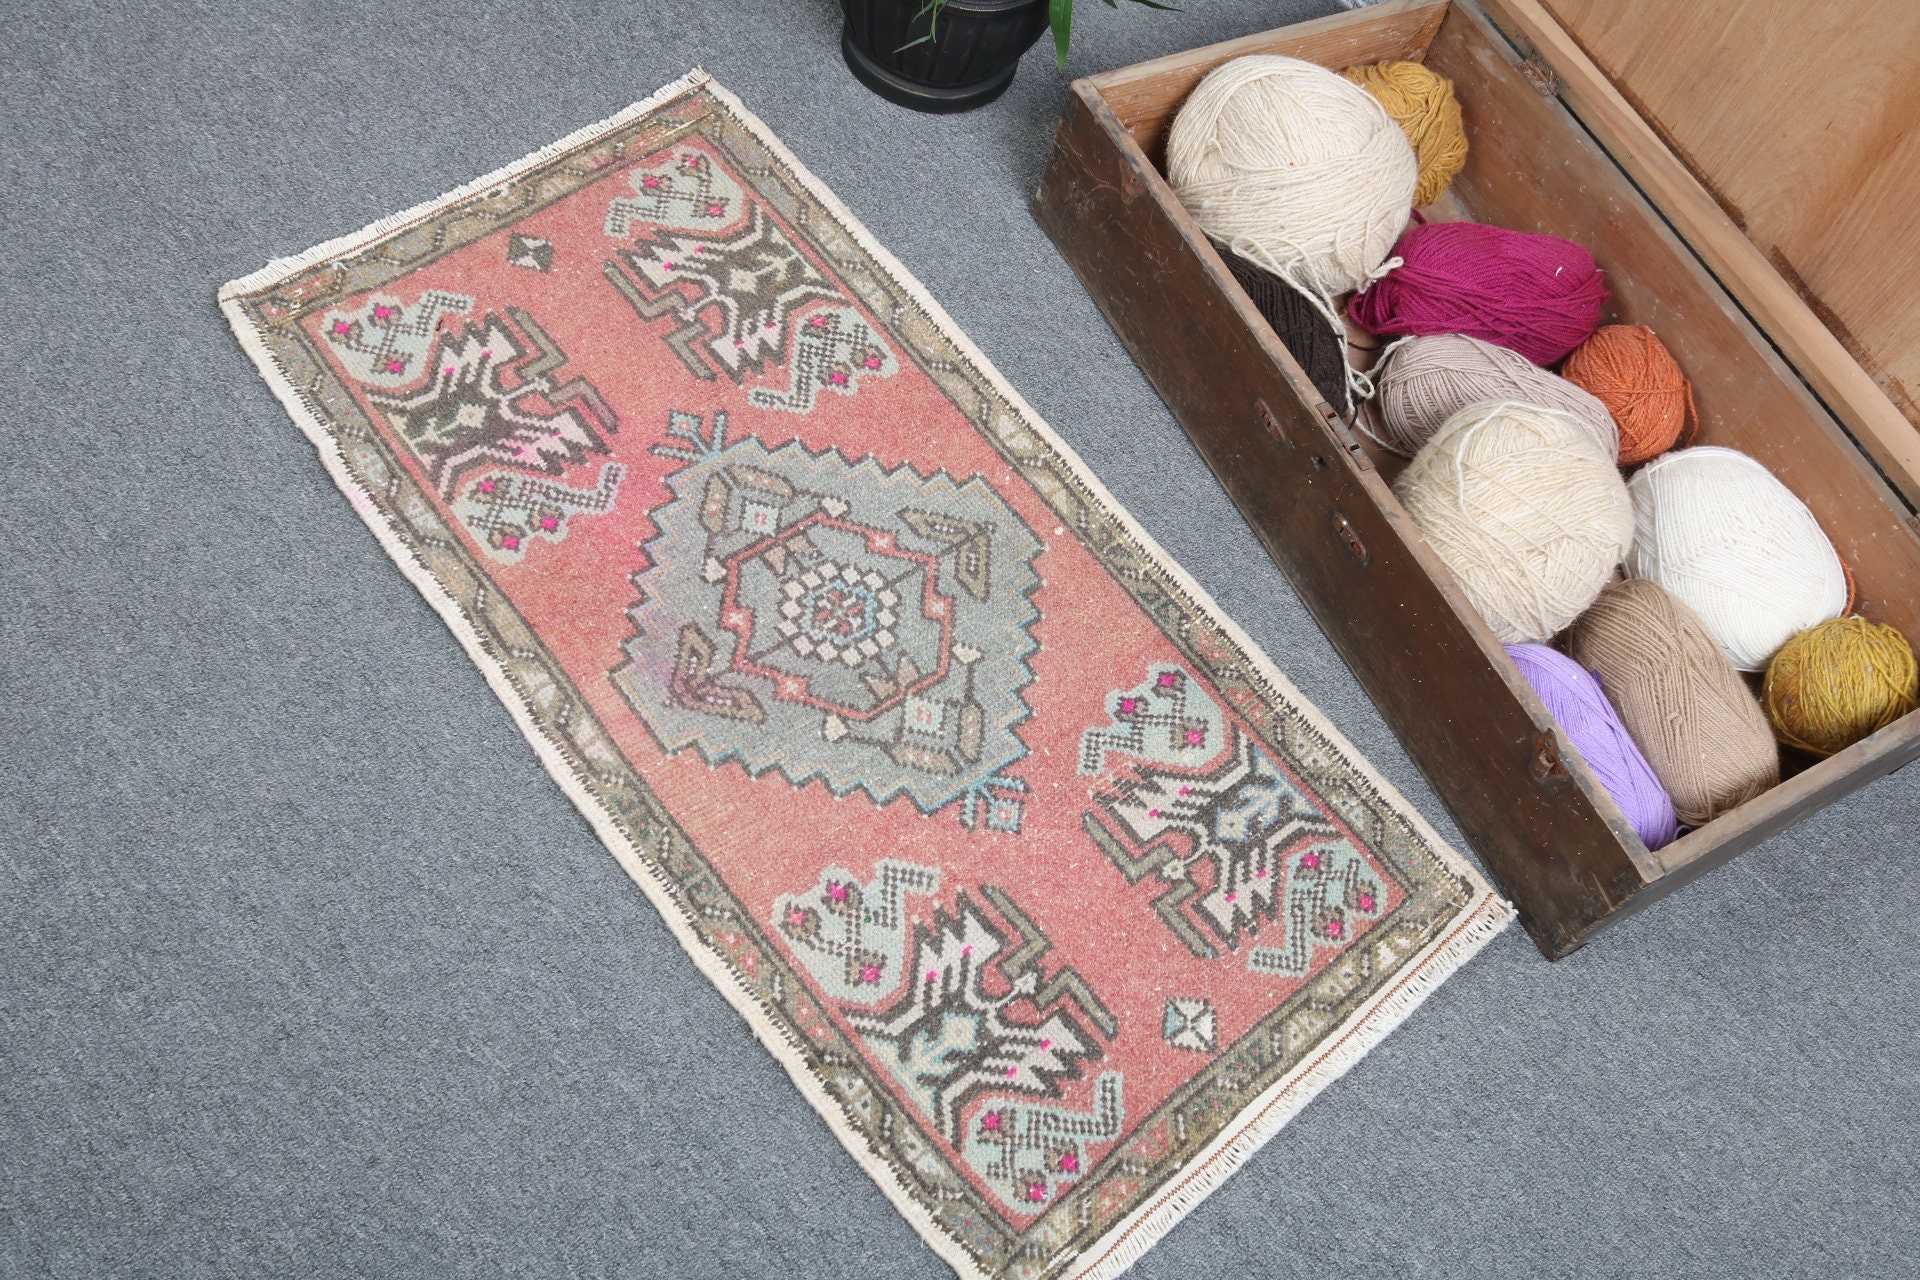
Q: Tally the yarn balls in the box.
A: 11